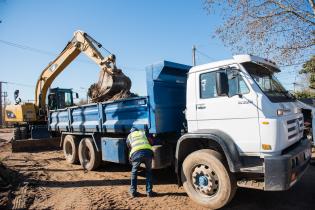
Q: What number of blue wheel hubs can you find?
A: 1